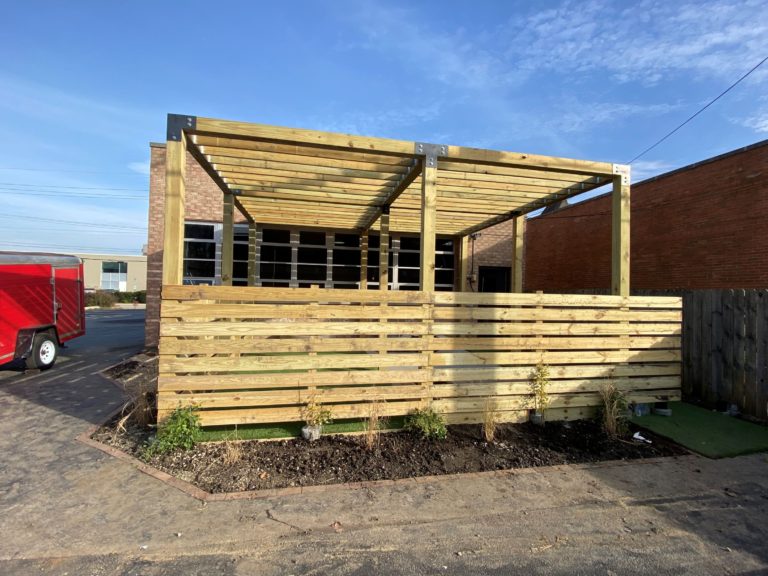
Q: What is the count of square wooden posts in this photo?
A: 9